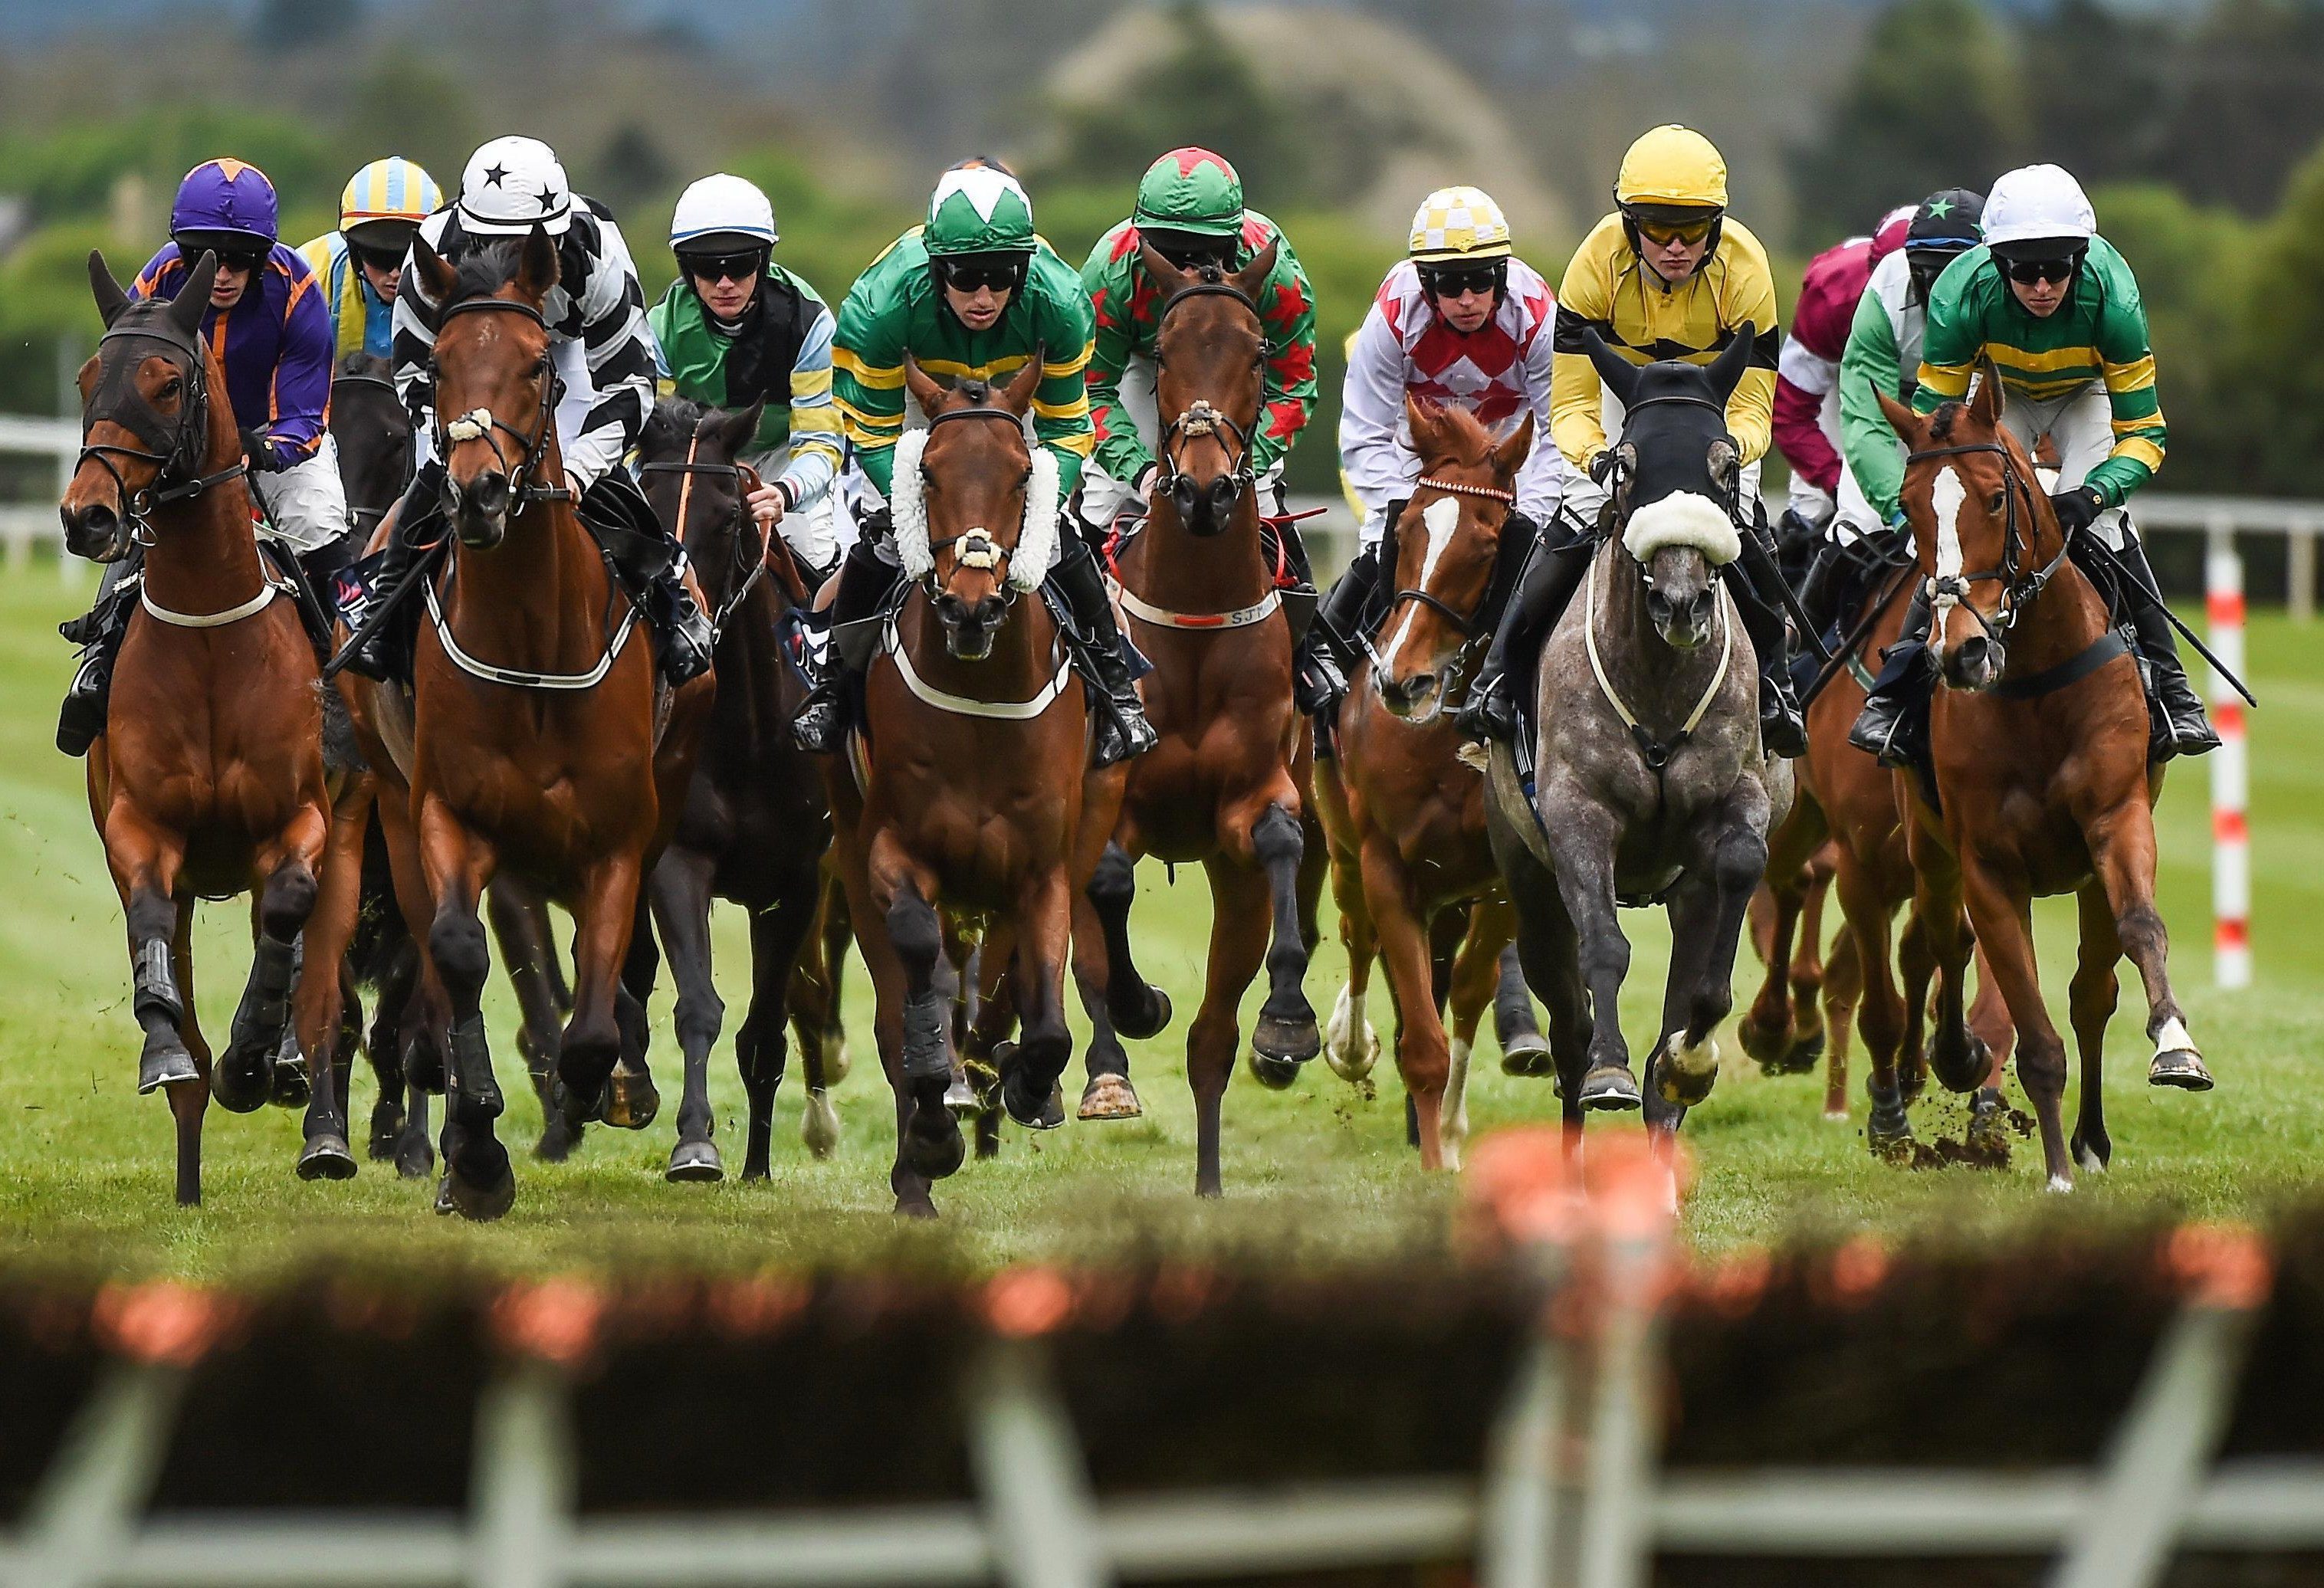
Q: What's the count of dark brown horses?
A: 2